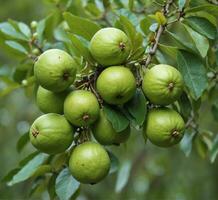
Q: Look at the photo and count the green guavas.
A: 10